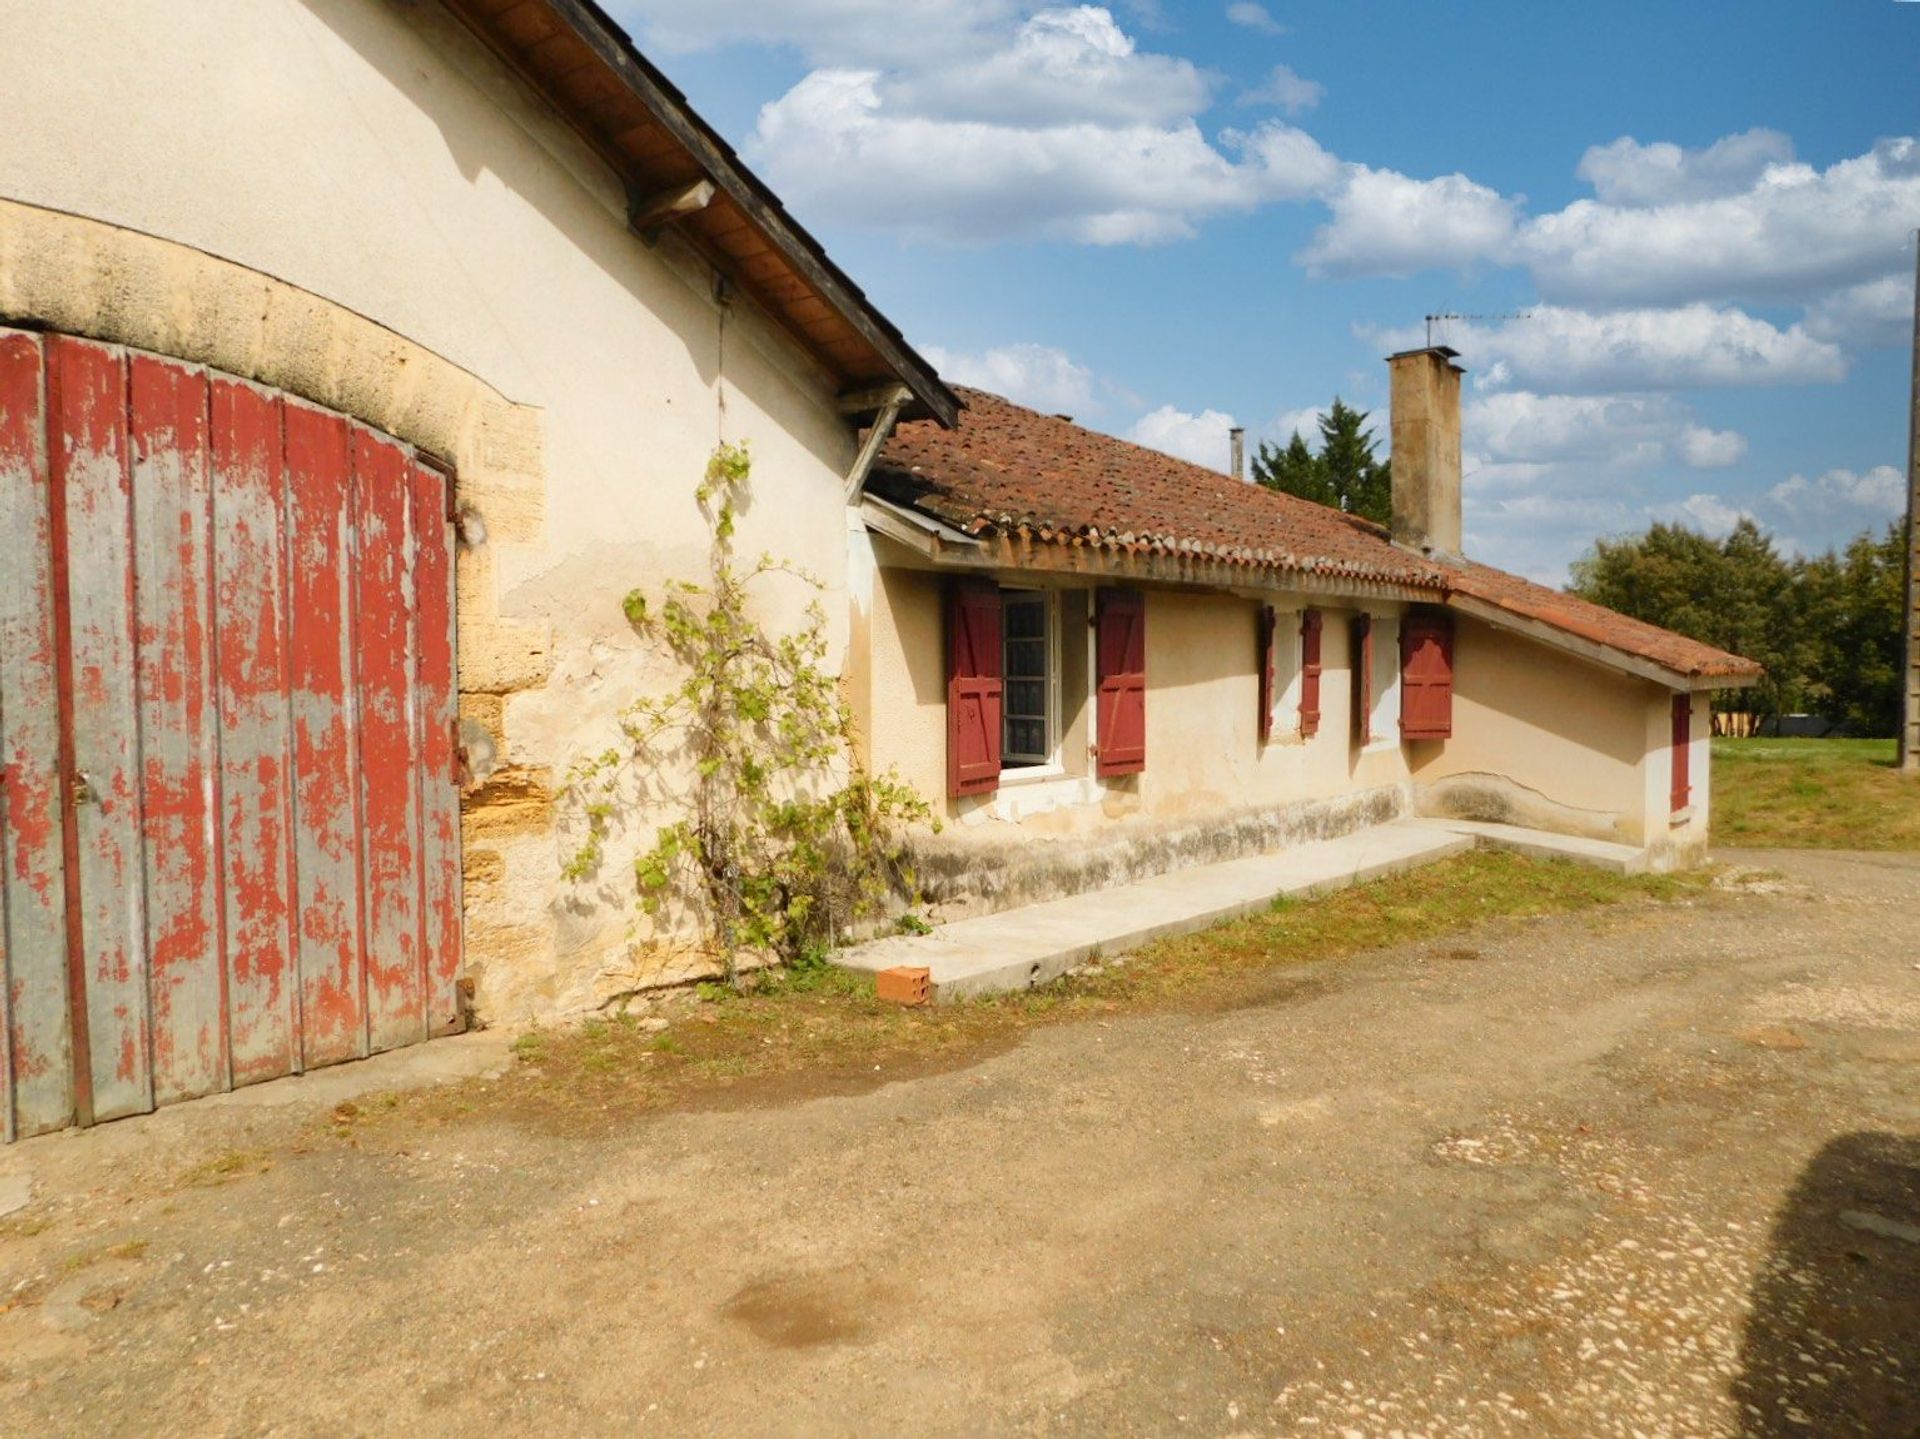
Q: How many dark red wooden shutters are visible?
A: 7